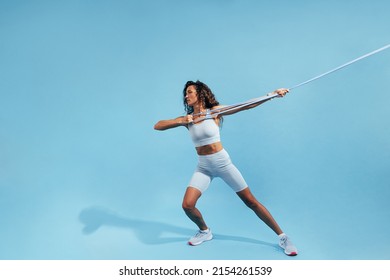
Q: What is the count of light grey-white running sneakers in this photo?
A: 2